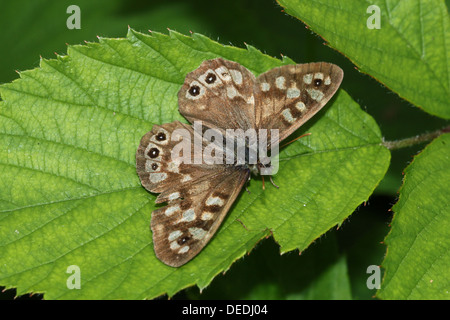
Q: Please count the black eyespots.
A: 7